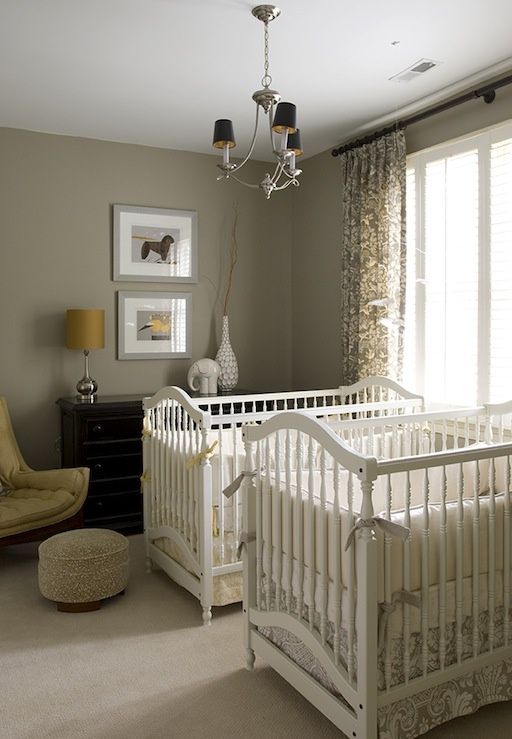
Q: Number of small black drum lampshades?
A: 3